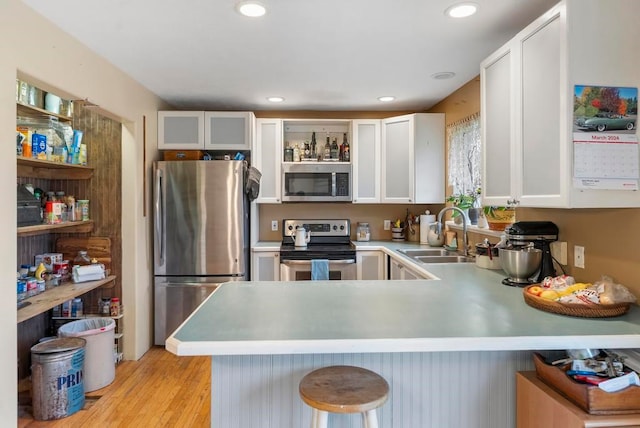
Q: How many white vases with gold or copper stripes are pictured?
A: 0